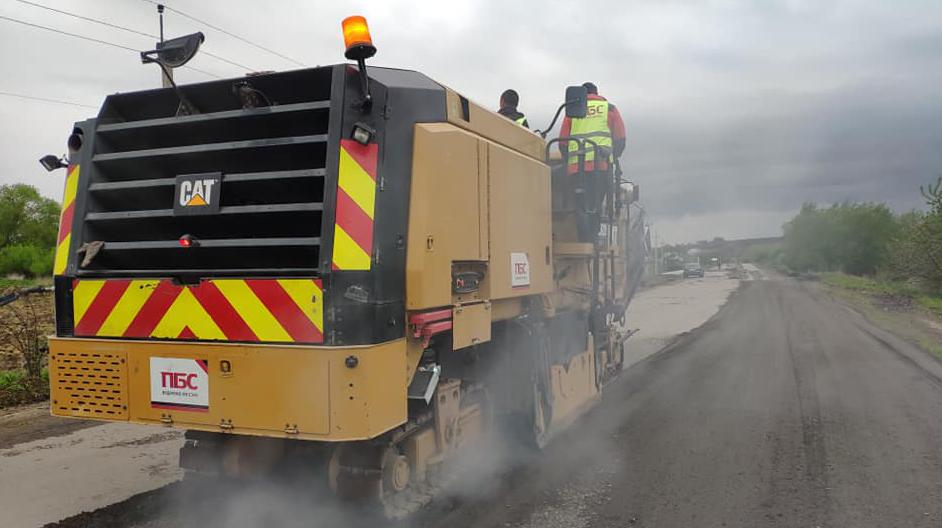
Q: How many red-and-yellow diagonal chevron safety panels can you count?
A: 3